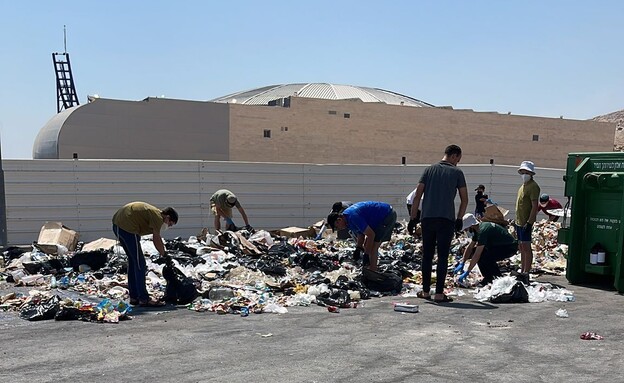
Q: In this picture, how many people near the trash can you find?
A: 10